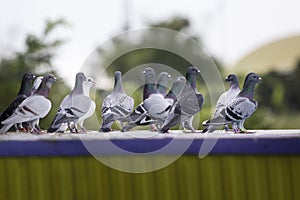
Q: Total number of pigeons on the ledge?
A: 12